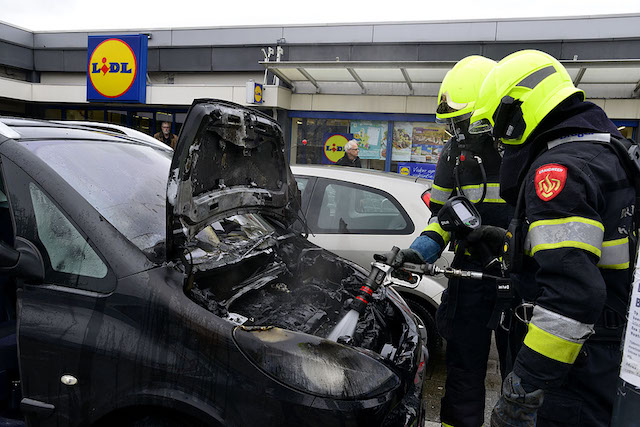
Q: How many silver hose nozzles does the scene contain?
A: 1